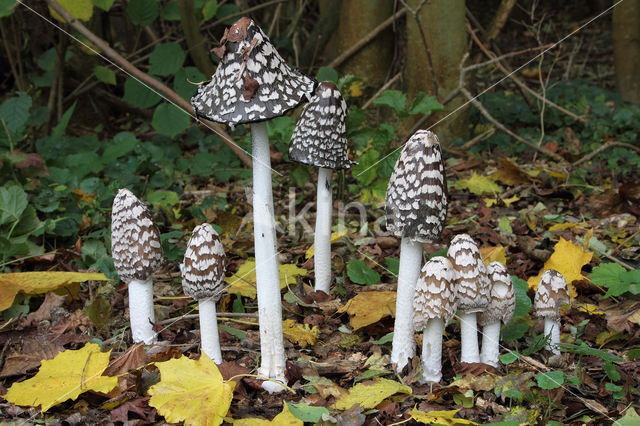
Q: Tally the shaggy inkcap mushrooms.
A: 9